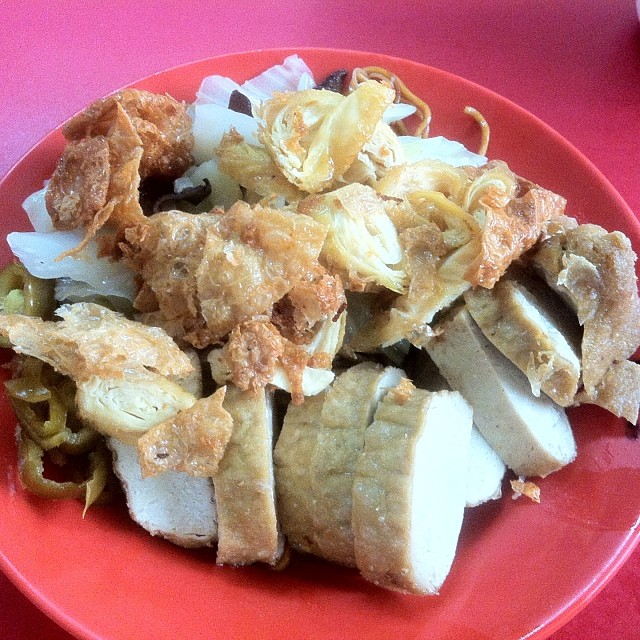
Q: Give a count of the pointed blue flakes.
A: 0